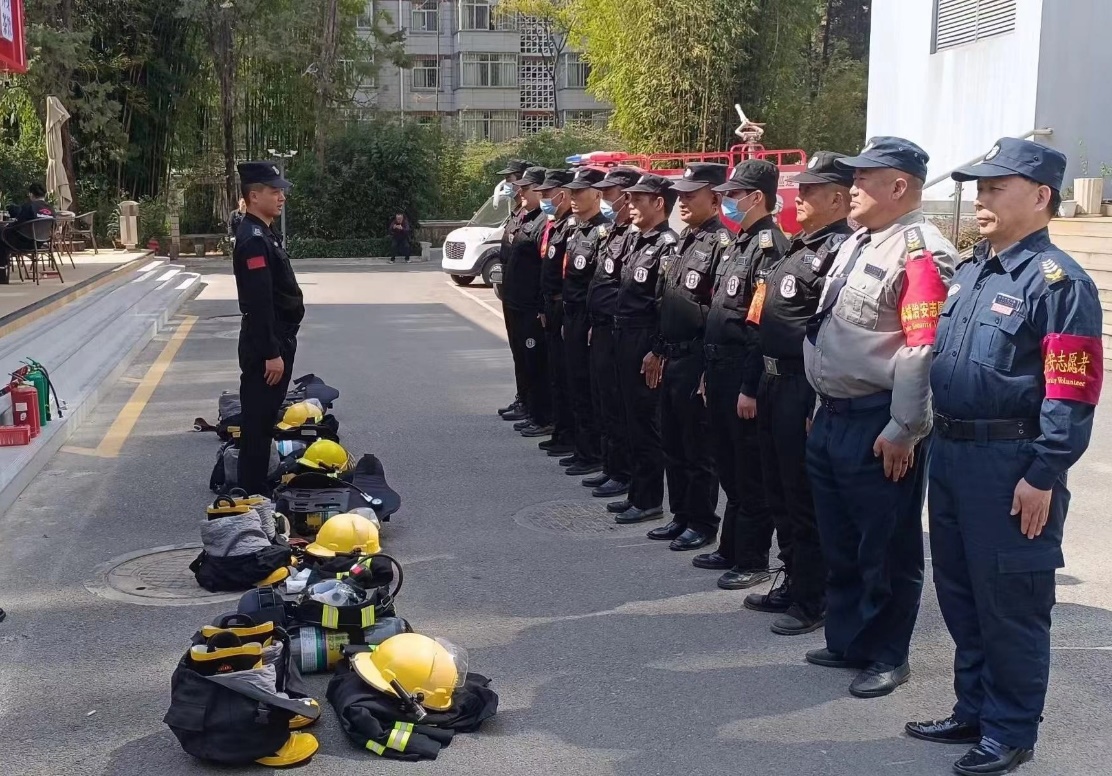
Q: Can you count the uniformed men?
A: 12